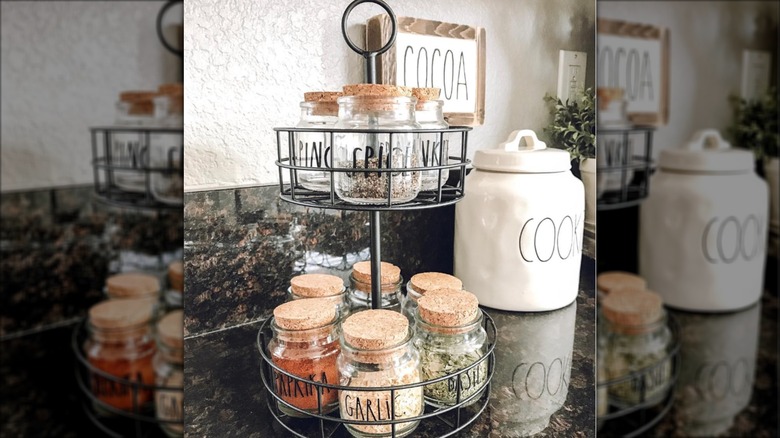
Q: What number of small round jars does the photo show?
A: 9